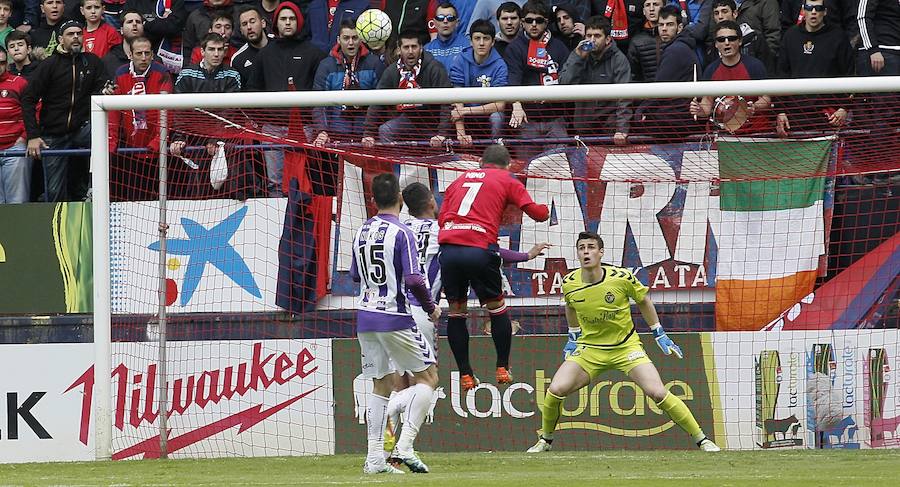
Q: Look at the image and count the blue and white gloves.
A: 2